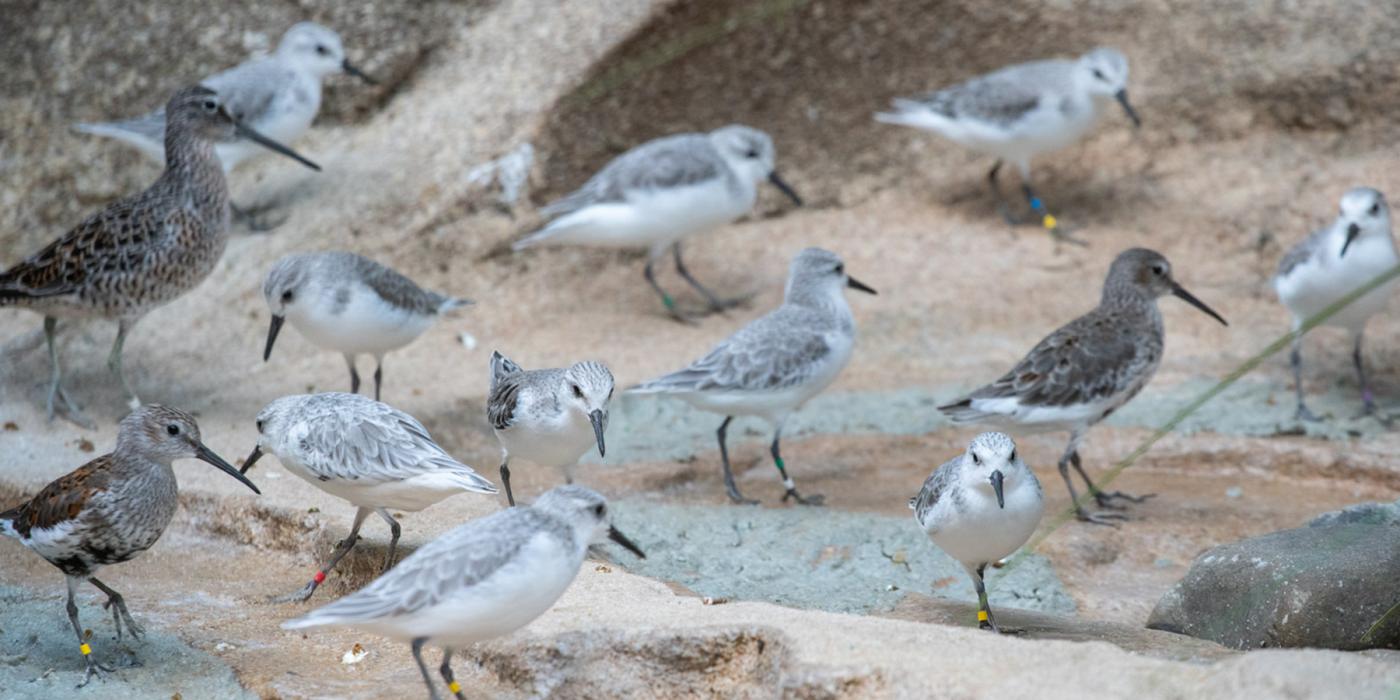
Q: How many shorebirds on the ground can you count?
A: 13